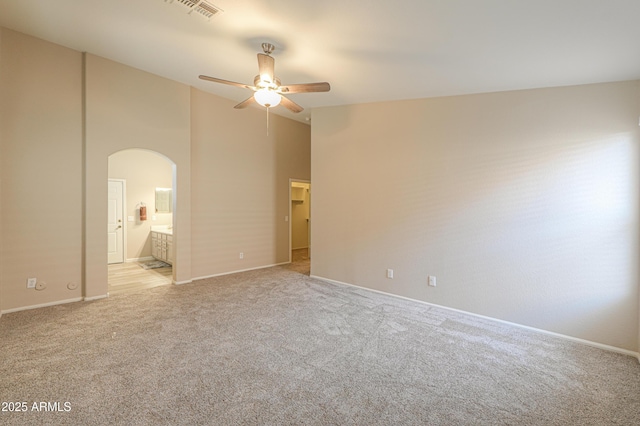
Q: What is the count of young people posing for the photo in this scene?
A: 0